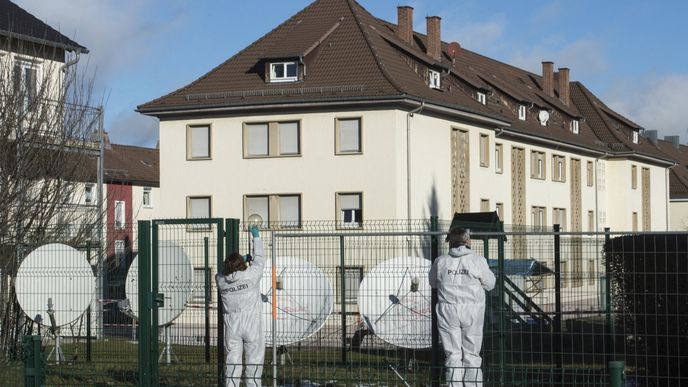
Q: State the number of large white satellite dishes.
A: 4